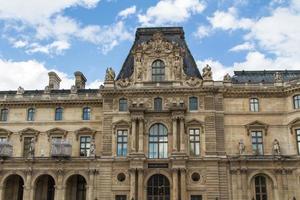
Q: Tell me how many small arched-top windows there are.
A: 9